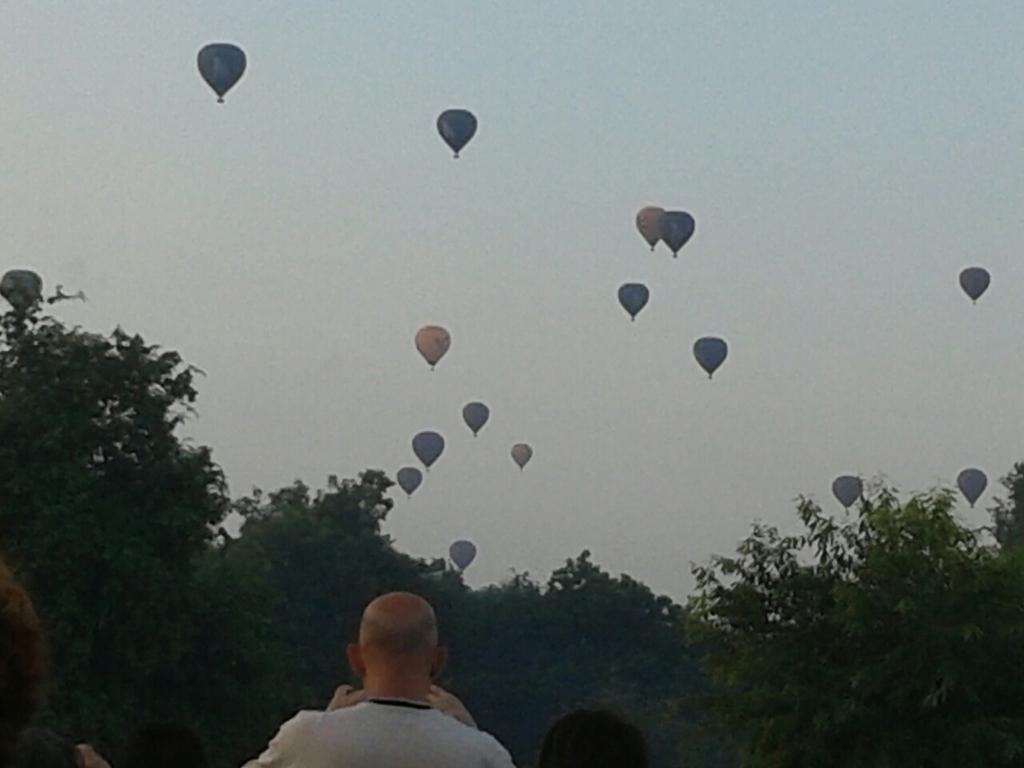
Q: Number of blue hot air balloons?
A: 13